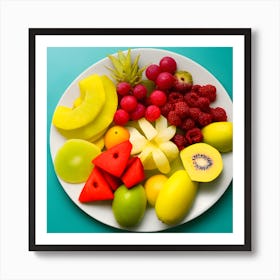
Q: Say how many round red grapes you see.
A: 10